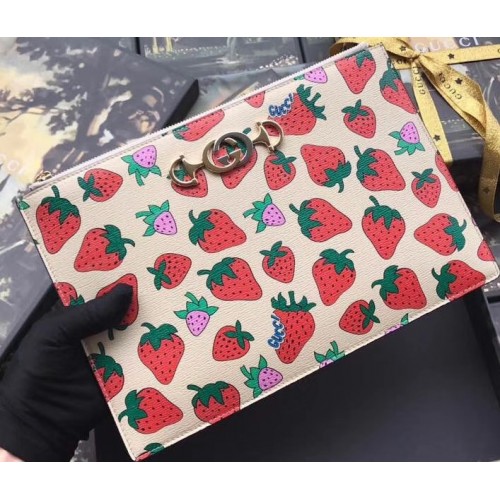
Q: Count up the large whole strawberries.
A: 13